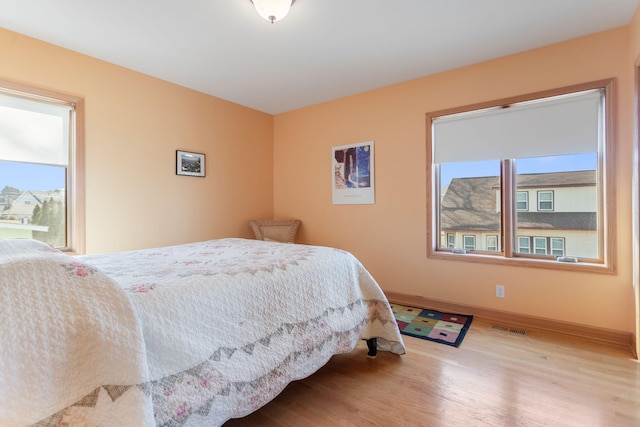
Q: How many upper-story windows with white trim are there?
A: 2